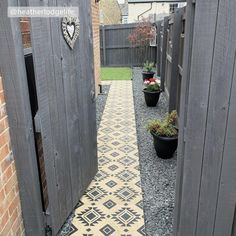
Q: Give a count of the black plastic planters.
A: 3